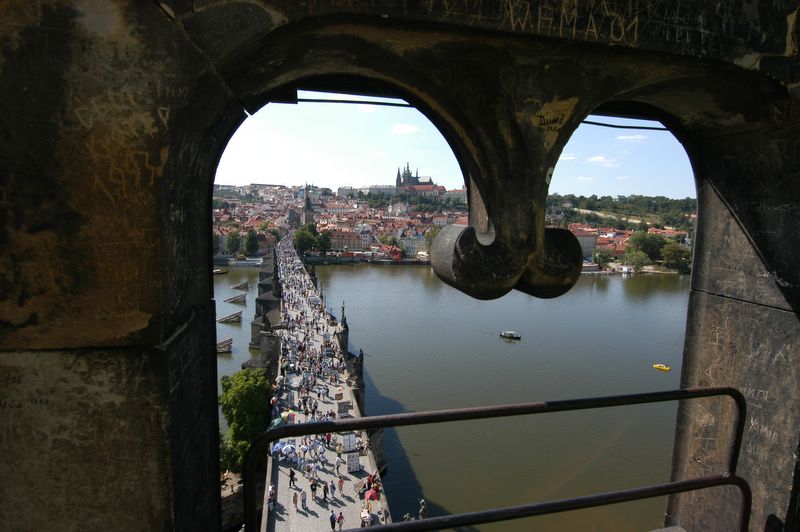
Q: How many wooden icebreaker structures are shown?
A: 4